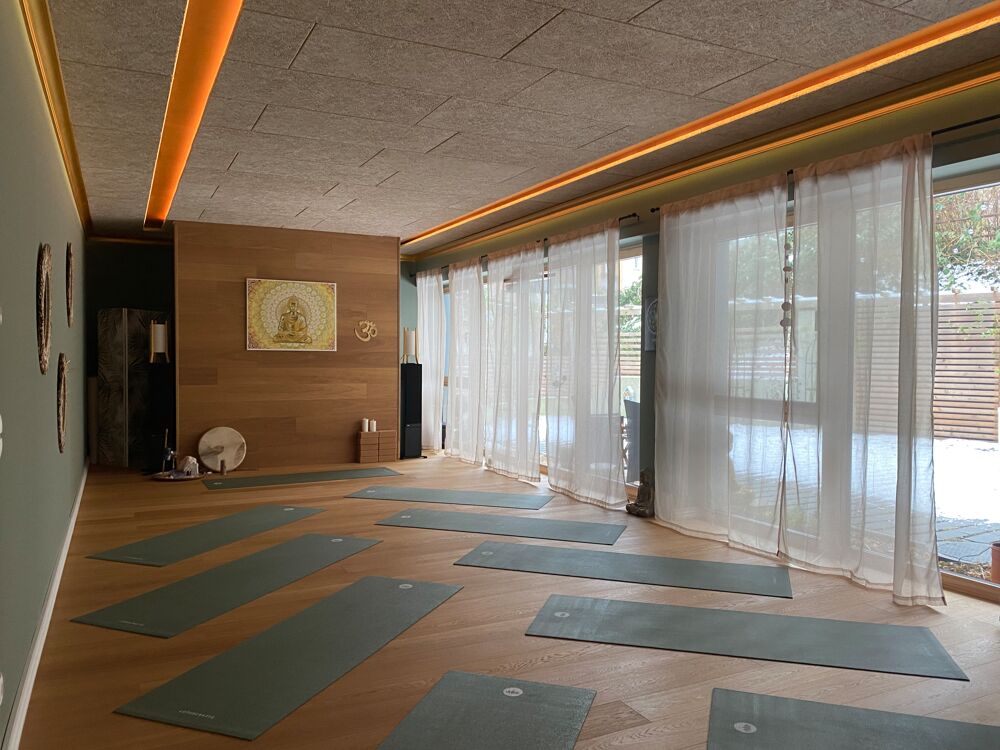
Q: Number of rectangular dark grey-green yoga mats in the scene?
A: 10